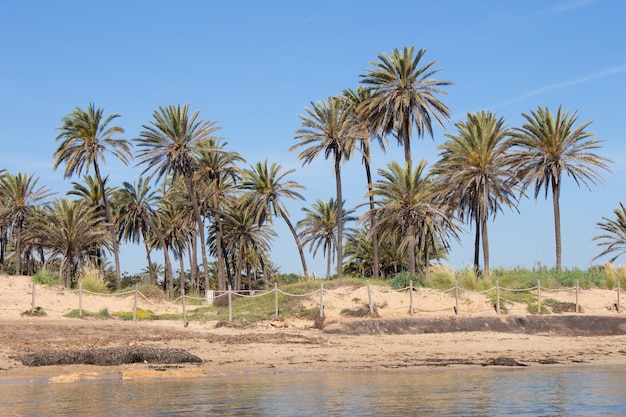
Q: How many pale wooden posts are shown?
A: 14